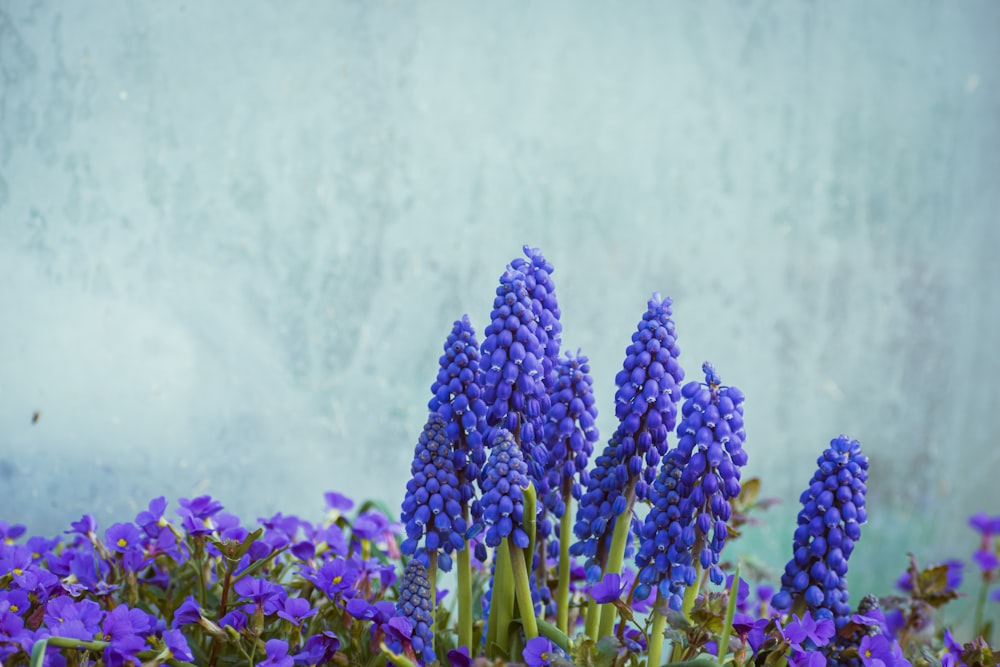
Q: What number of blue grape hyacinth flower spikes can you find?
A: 12